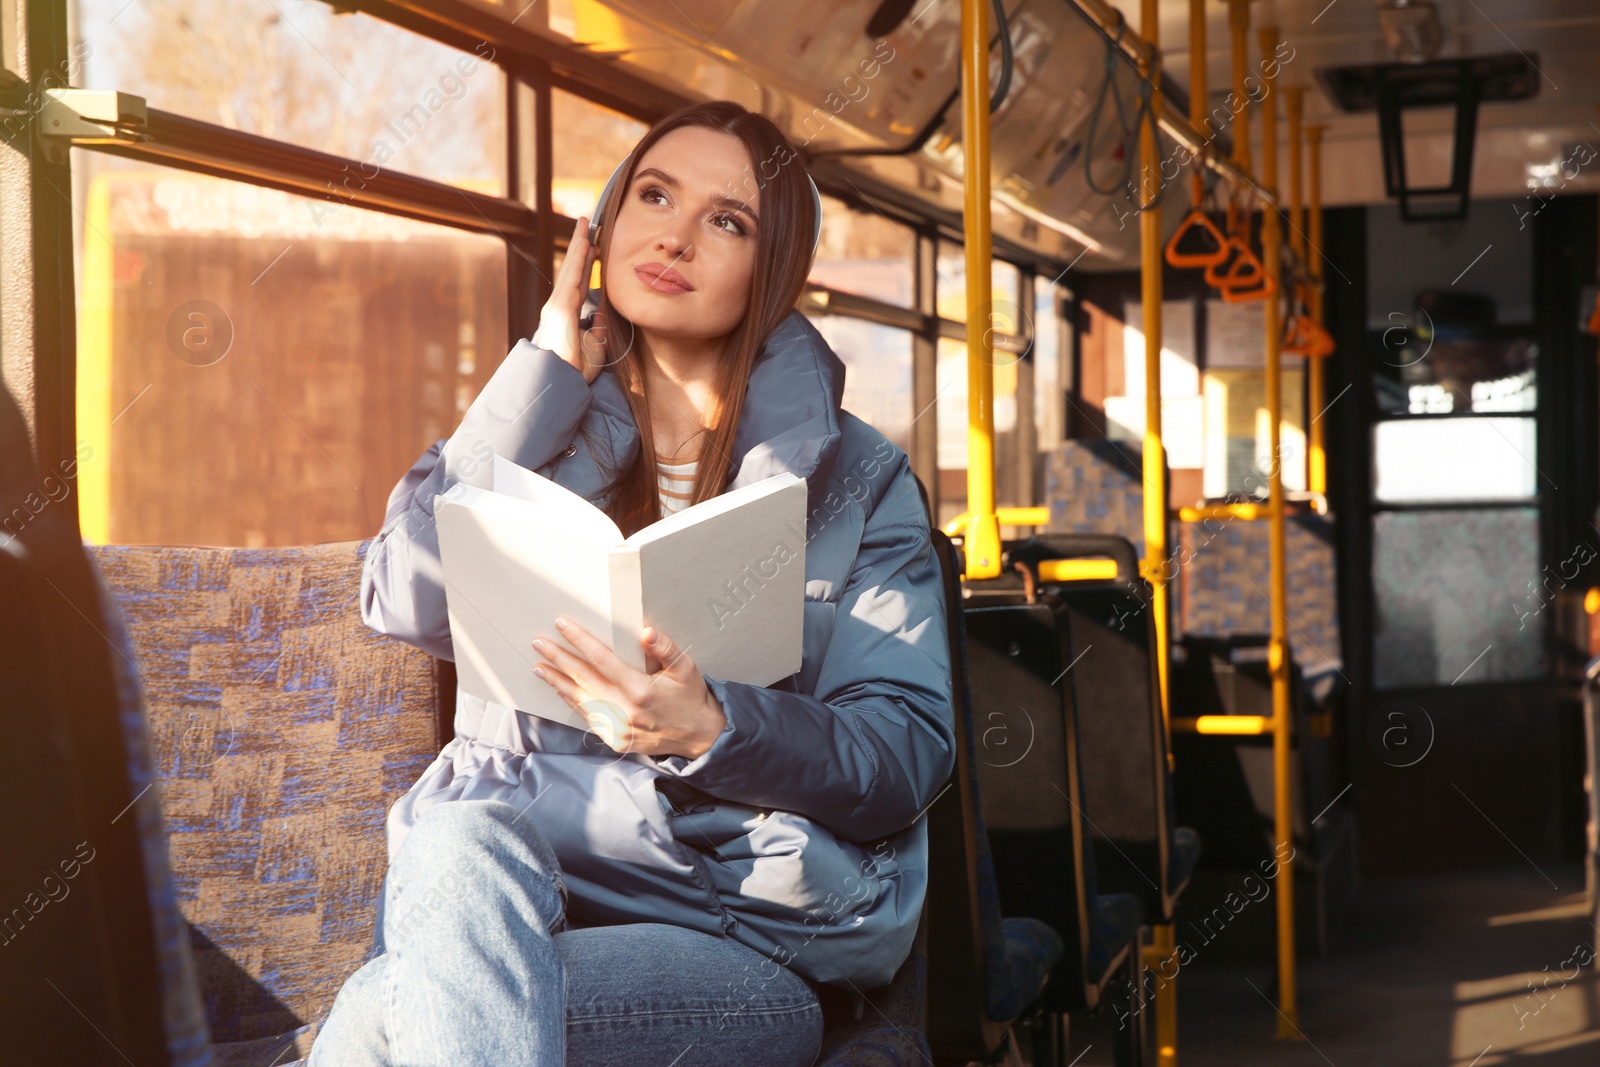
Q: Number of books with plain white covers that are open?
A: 1